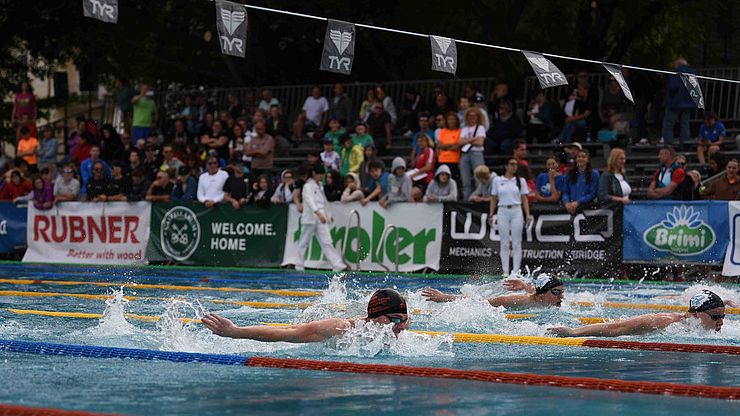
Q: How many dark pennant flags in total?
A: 7